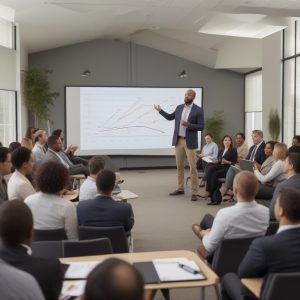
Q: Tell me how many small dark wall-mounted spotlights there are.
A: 2